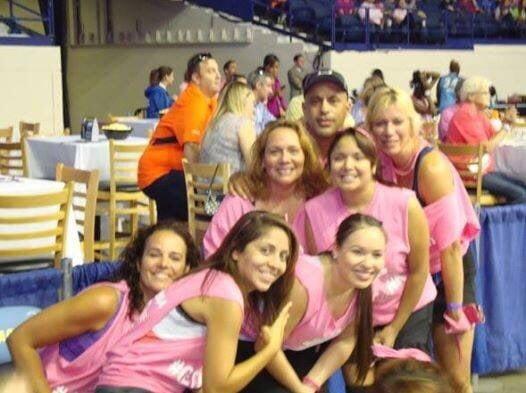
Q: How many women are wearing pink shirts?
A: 6